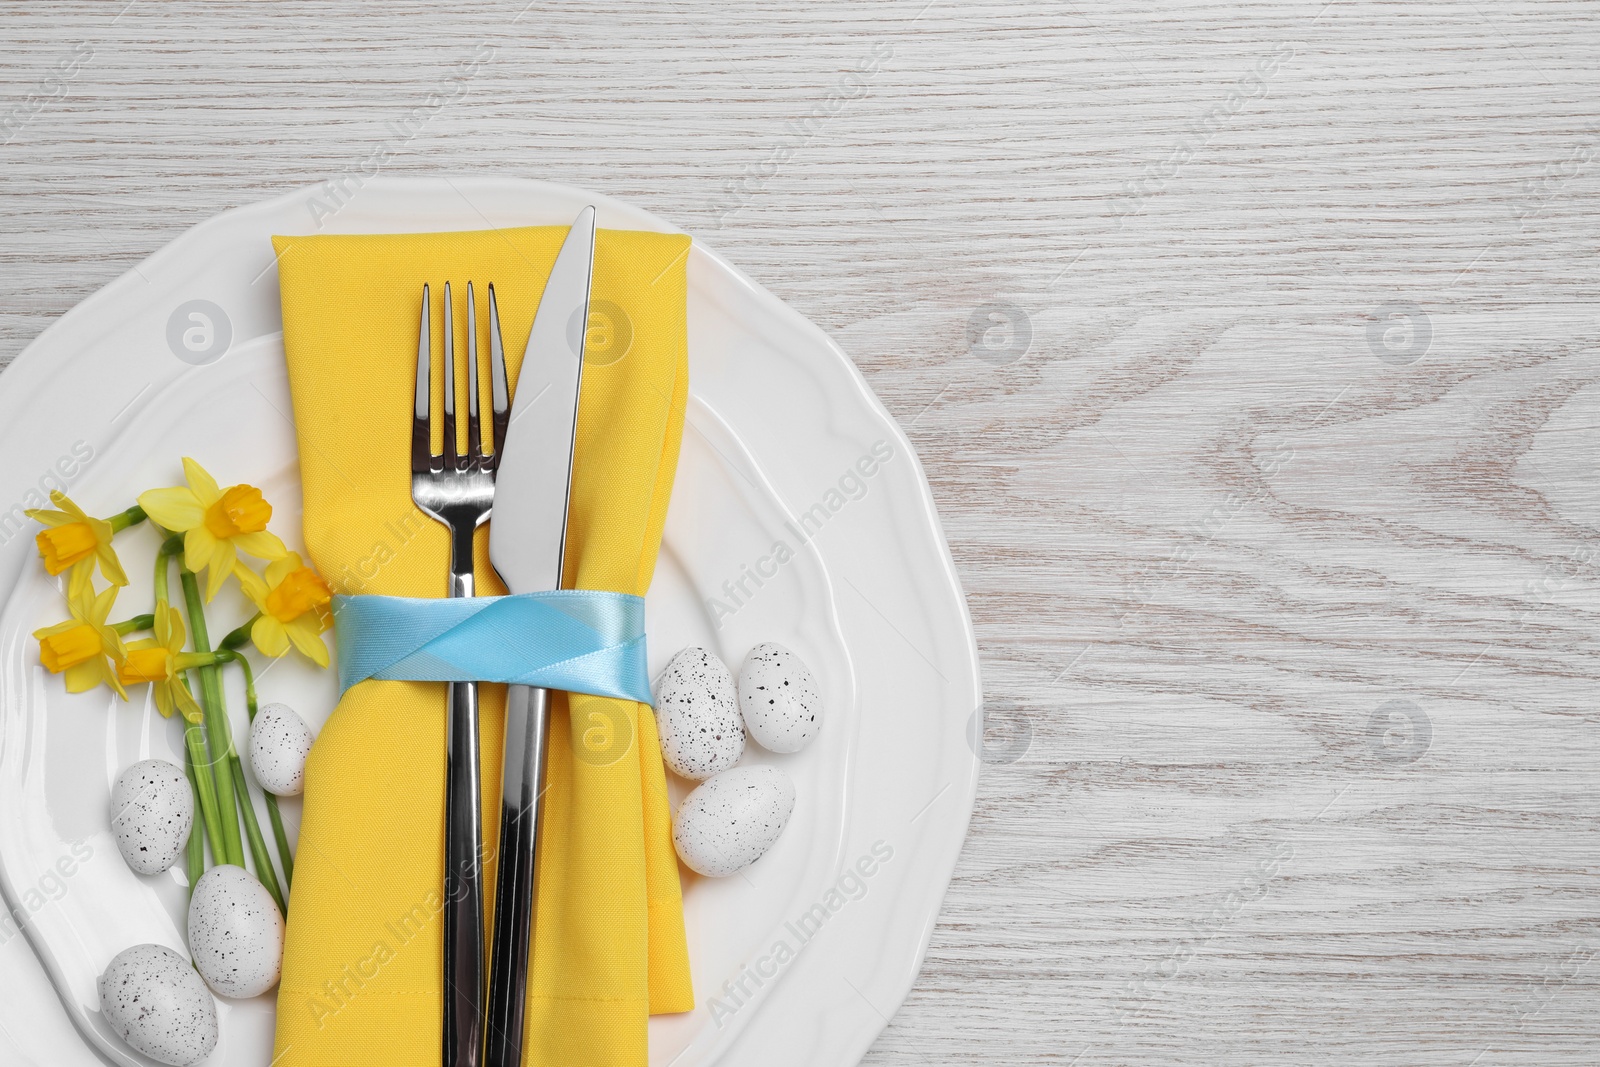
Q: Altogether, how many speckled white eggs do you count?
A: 7